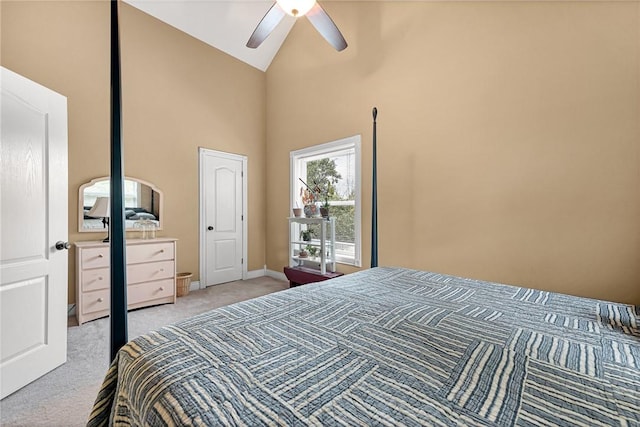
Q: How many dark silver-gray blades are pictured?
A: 2